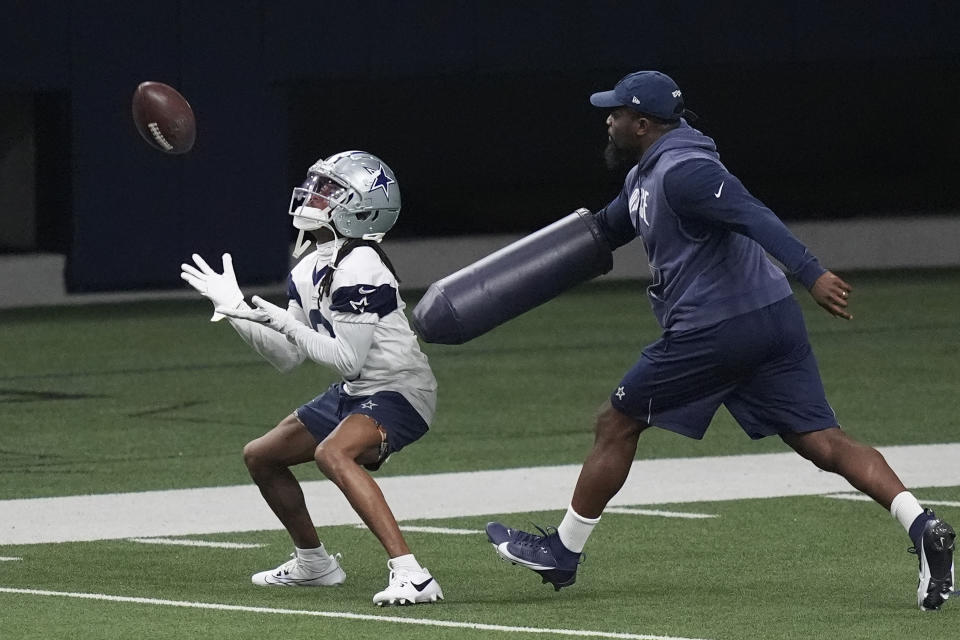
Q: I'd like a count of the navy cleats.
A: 2